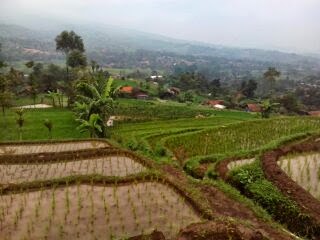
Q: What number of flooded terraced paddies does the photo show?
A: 5